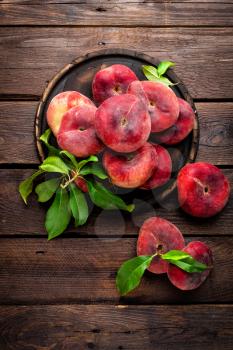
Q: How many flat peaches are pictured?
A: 11